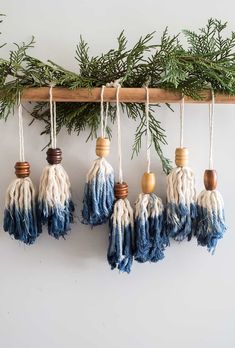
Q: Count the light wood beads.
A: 3